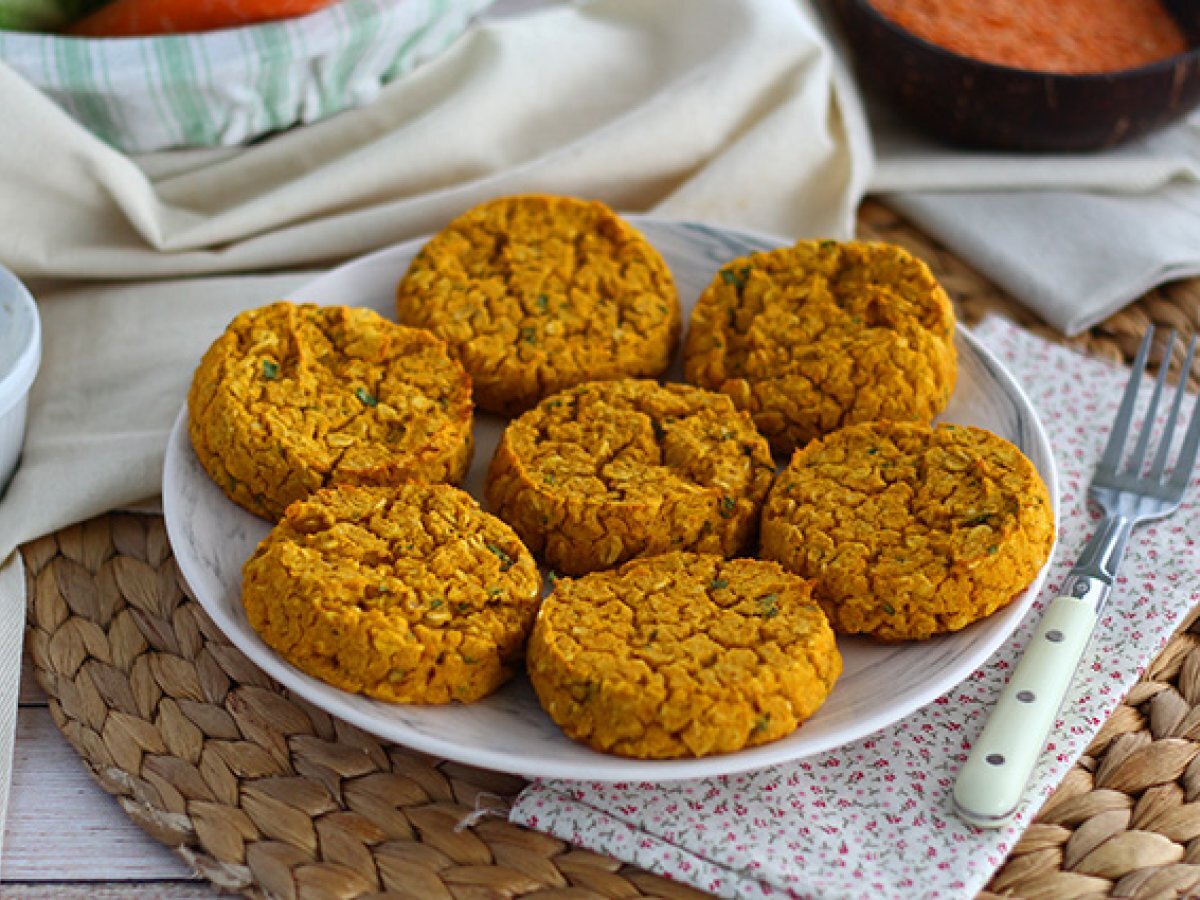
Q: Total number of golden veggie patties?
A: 7